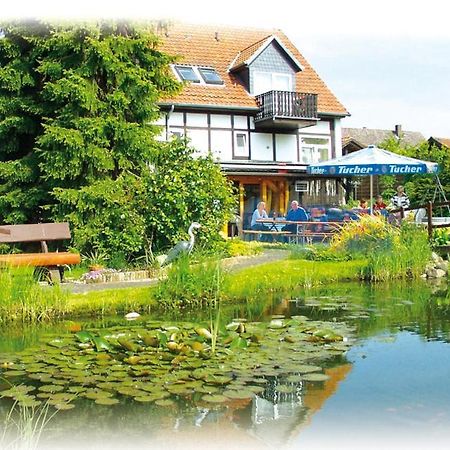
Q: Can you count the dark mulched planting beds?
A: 0